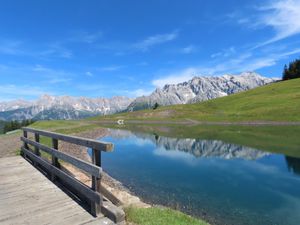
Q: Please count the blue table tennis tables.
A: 0